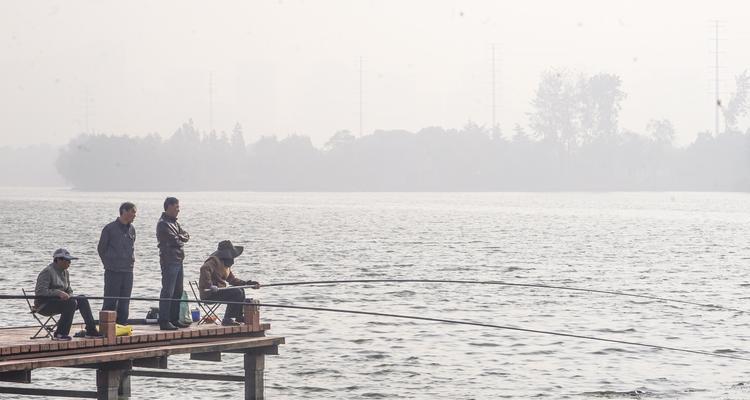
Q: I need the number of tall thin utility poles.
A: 5